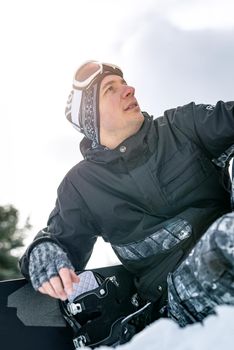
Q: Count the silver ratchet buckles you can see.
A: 2